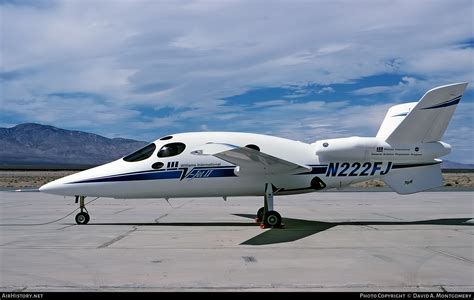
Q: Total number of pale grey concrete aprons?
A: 1